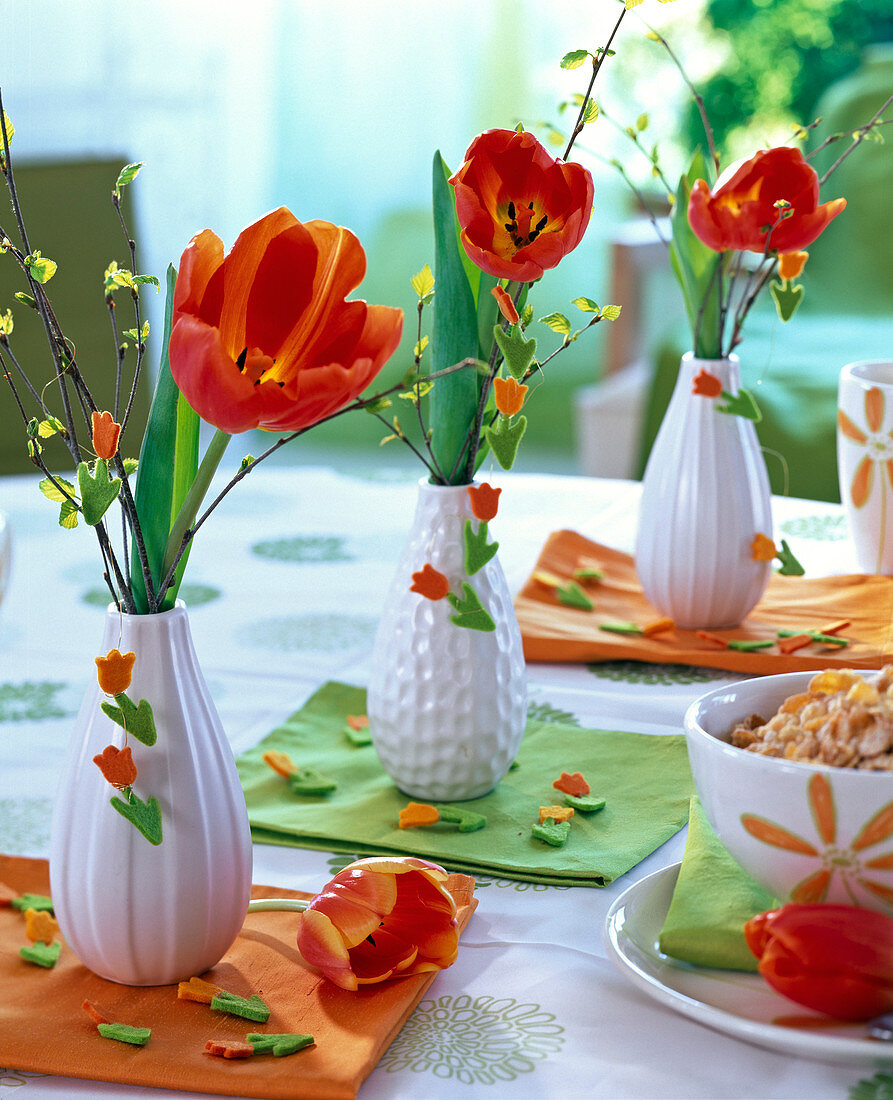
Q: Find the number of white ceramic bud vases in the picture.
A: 3